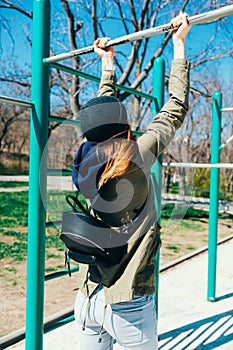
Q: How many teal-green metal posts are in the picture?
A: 3